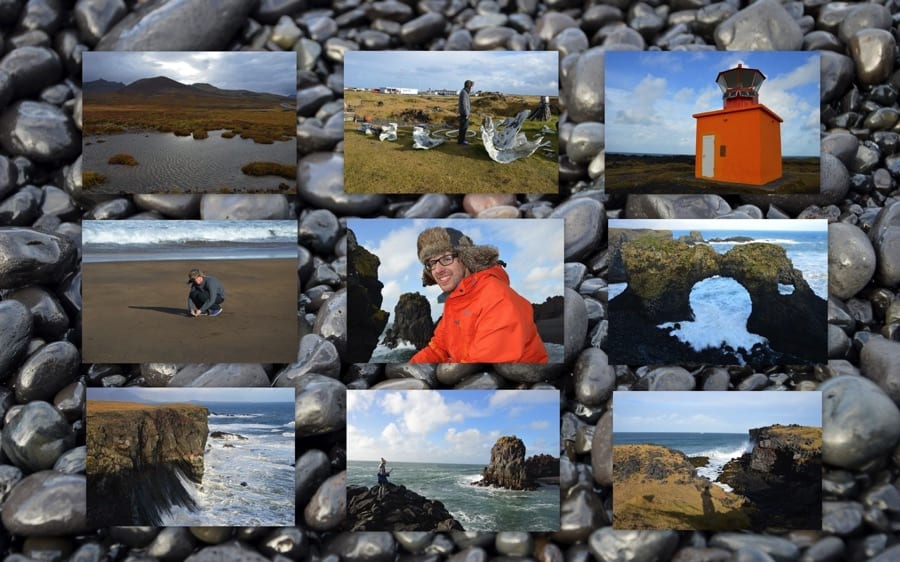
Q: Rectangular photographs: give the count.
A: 9